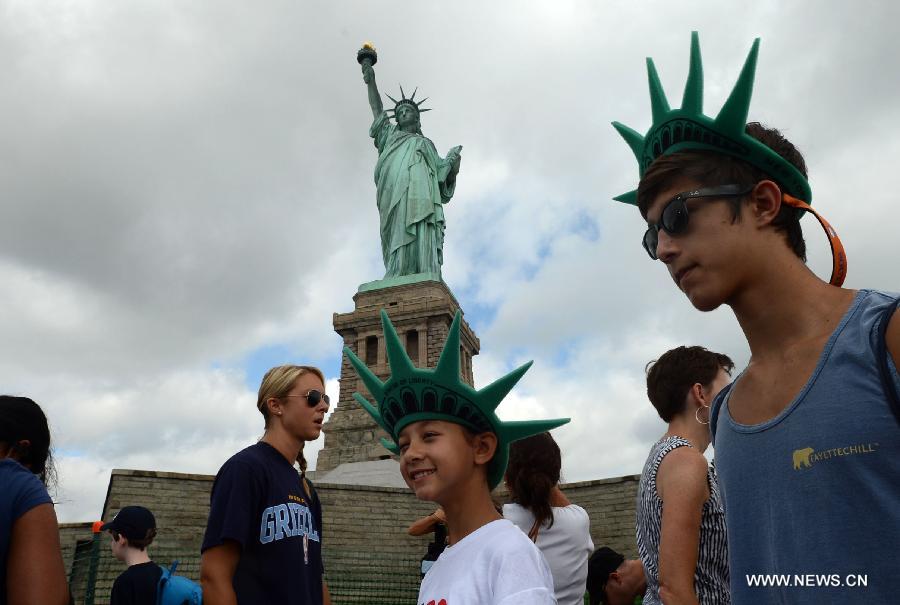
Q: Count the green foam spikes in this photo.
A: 12